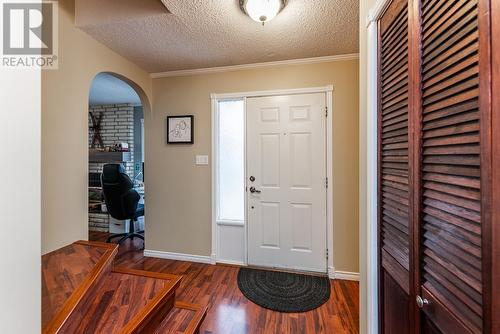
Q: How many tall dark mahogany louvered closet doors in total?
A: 2